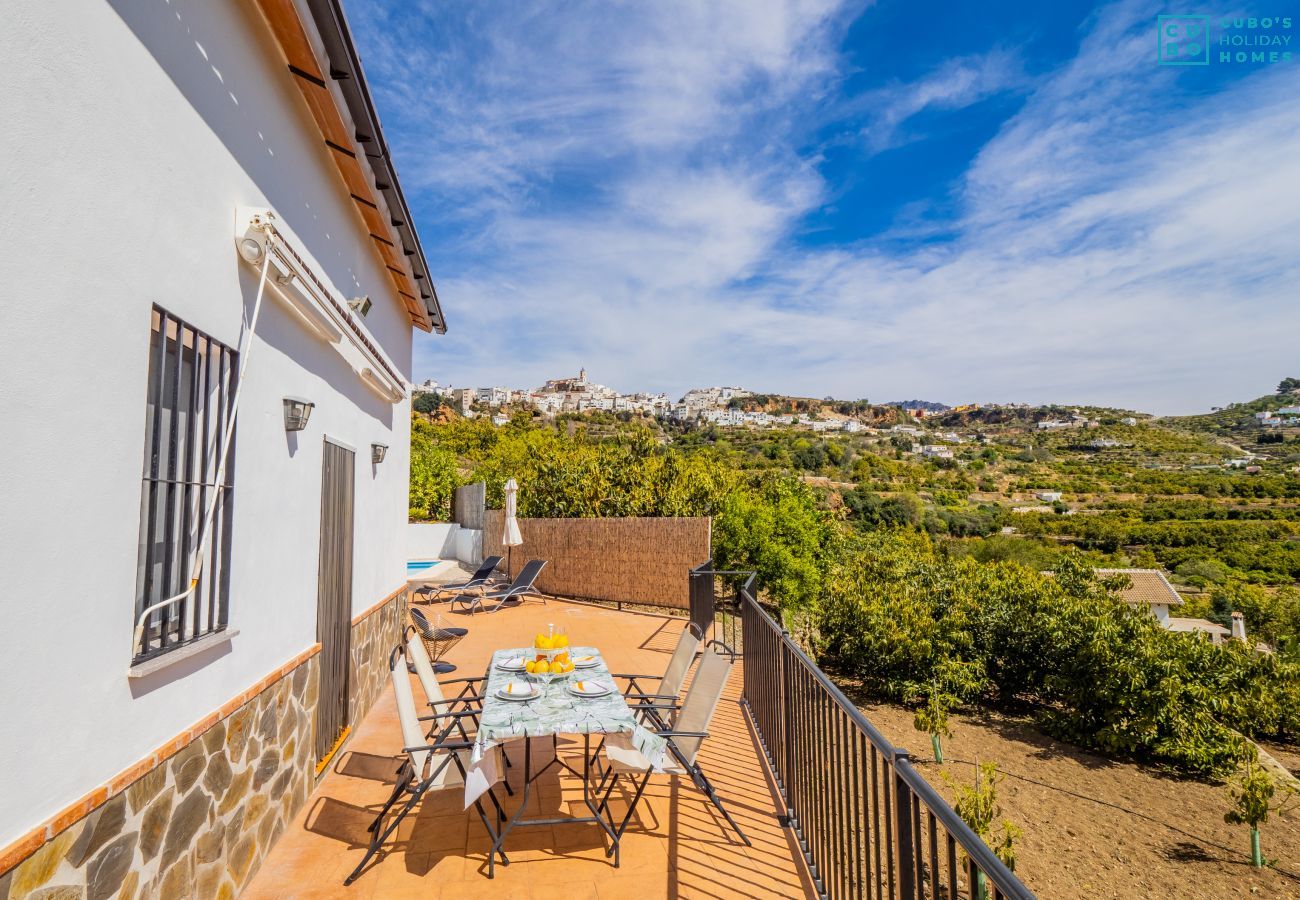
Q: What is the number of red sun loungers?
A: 0